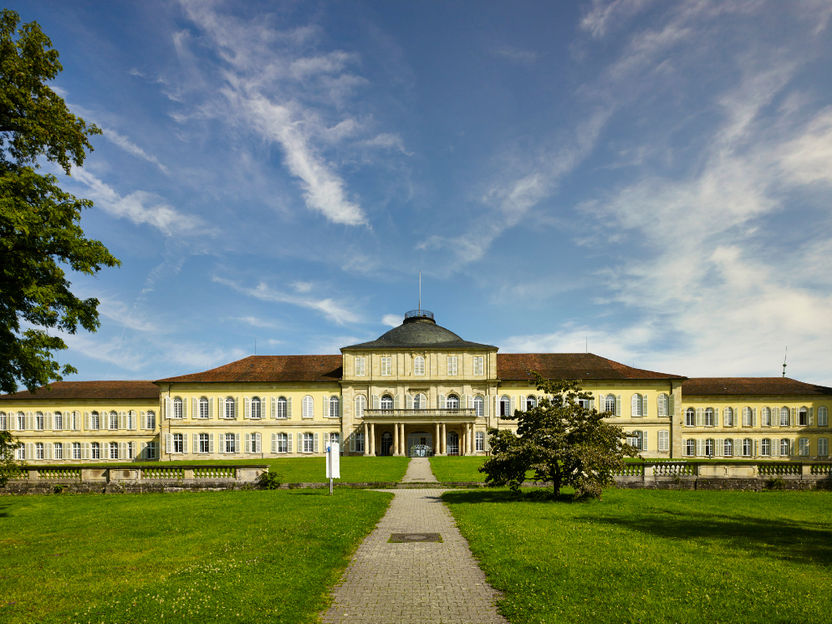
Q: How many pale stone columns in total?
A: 8